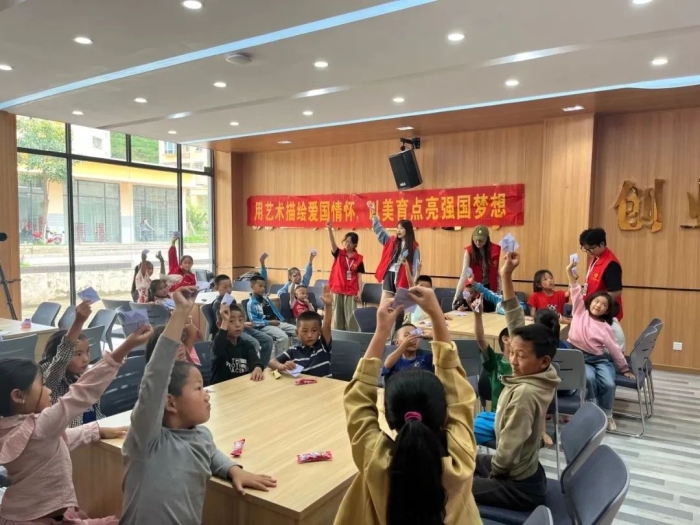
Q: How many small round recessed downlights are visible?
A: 15